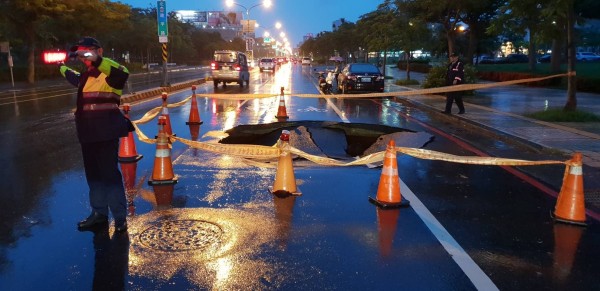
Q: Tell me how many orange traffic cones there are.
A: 8